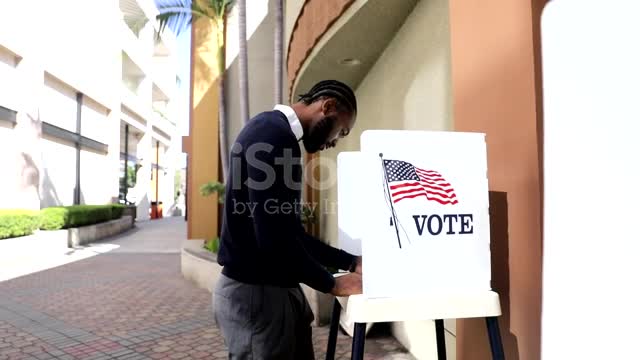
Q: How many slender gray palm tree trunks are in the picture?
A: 3